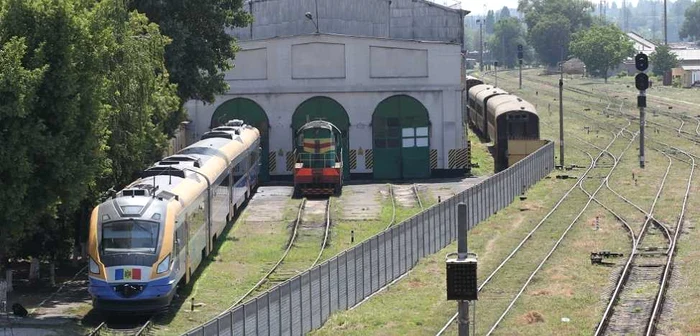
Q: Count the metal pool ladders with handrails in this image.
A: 0